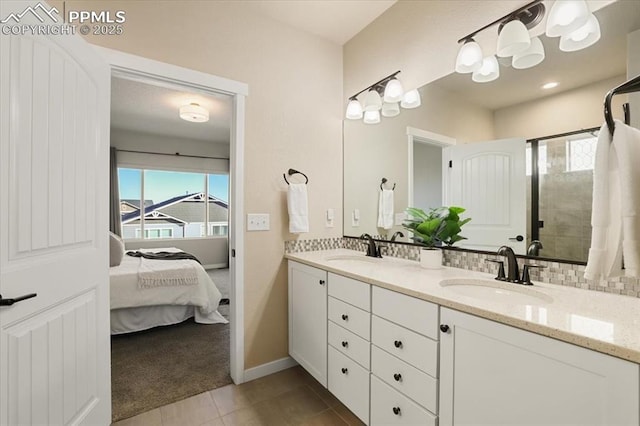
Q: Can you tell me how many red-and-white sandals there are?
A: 0